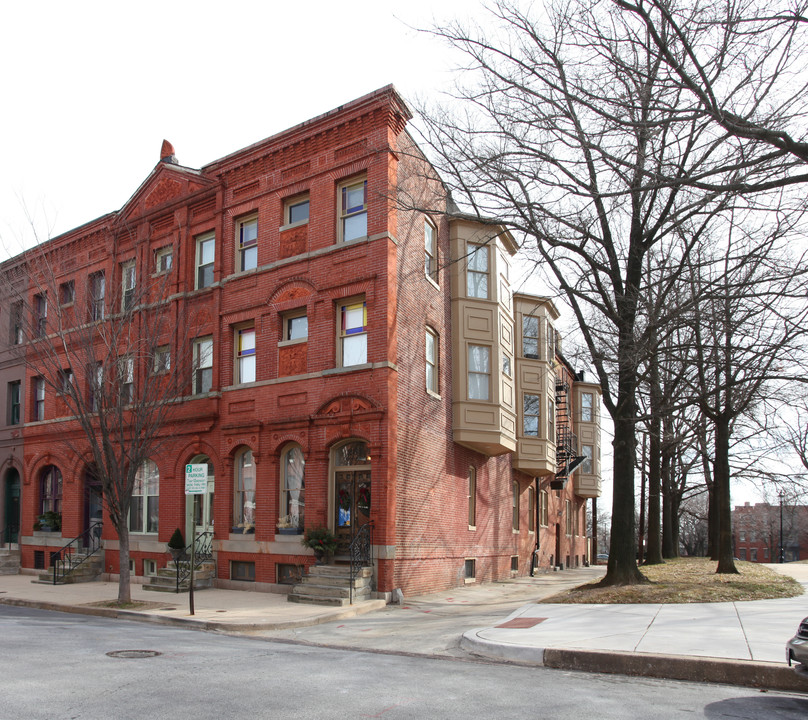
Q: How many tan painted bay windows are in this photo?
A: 3